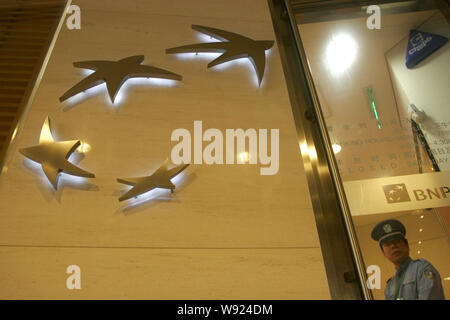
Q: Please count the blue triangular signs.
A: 1